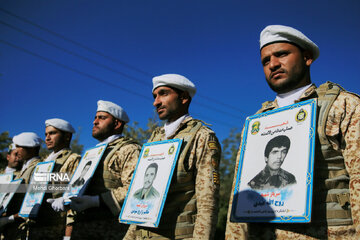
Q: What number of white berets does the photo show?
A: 6